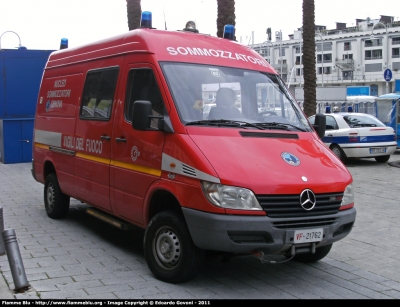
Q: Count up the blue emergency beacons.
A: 5